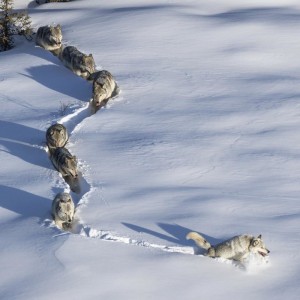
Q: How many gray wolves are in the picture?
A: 7